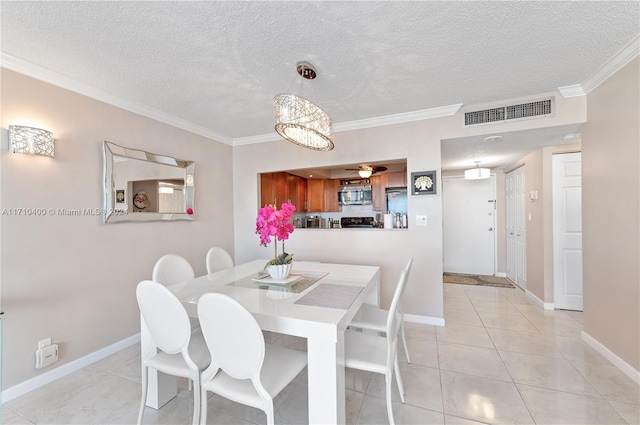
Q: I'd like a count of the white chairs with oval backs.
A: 6